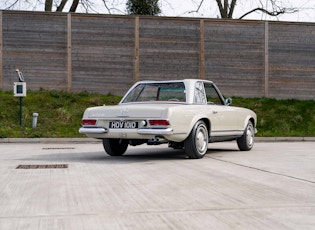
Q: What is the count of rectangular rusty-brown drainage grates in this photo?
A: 2